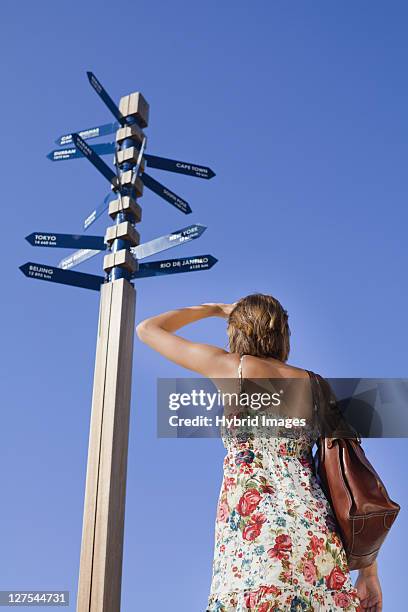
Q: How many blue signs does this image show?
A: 12